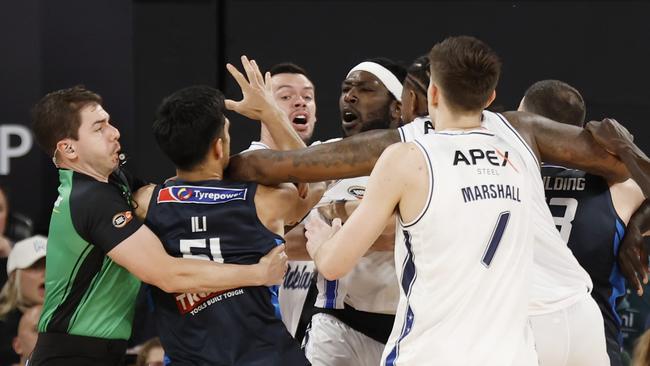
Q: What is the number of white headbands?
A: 1